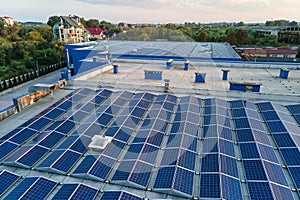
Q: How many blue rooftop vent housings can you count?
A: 8